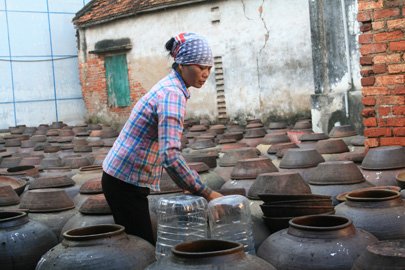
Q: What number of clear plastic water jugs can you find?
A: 2